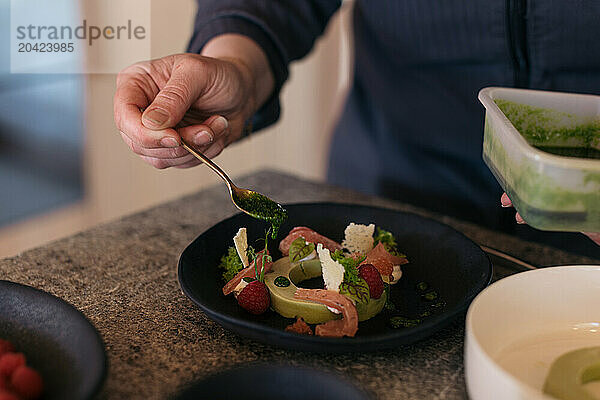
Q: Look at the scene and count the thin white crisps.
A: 3